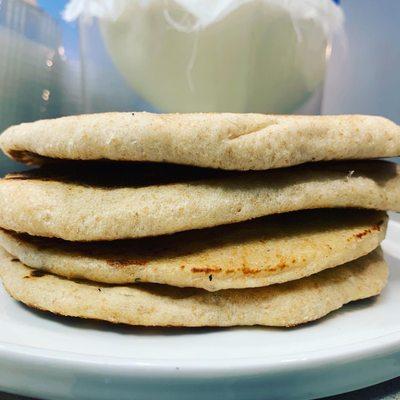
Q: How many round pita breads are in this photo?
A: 4